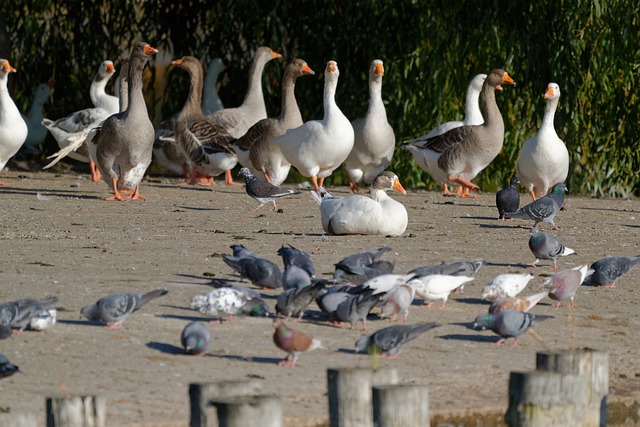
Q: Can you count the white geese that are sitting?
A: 1